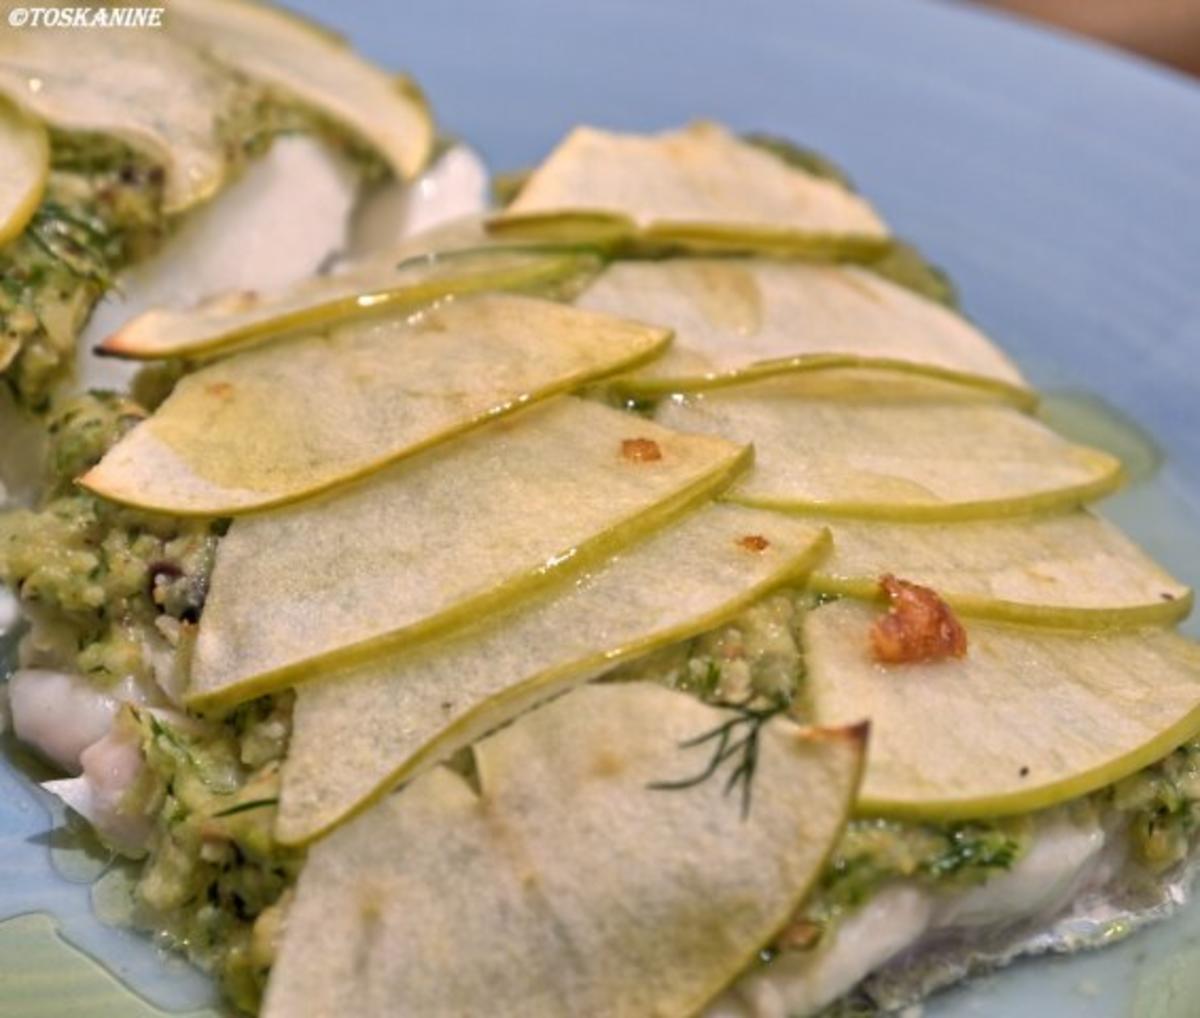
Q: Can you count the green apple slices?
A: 13